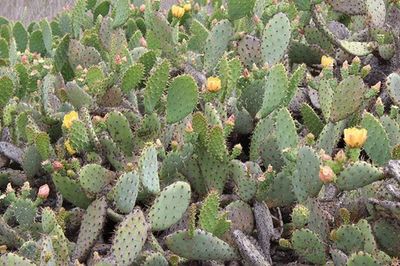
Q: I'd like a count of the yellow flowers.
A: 7